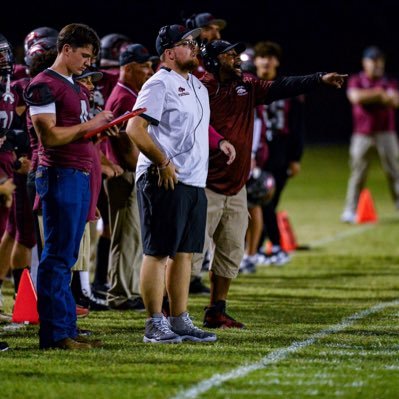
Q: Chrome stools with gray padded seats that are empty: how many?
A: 0